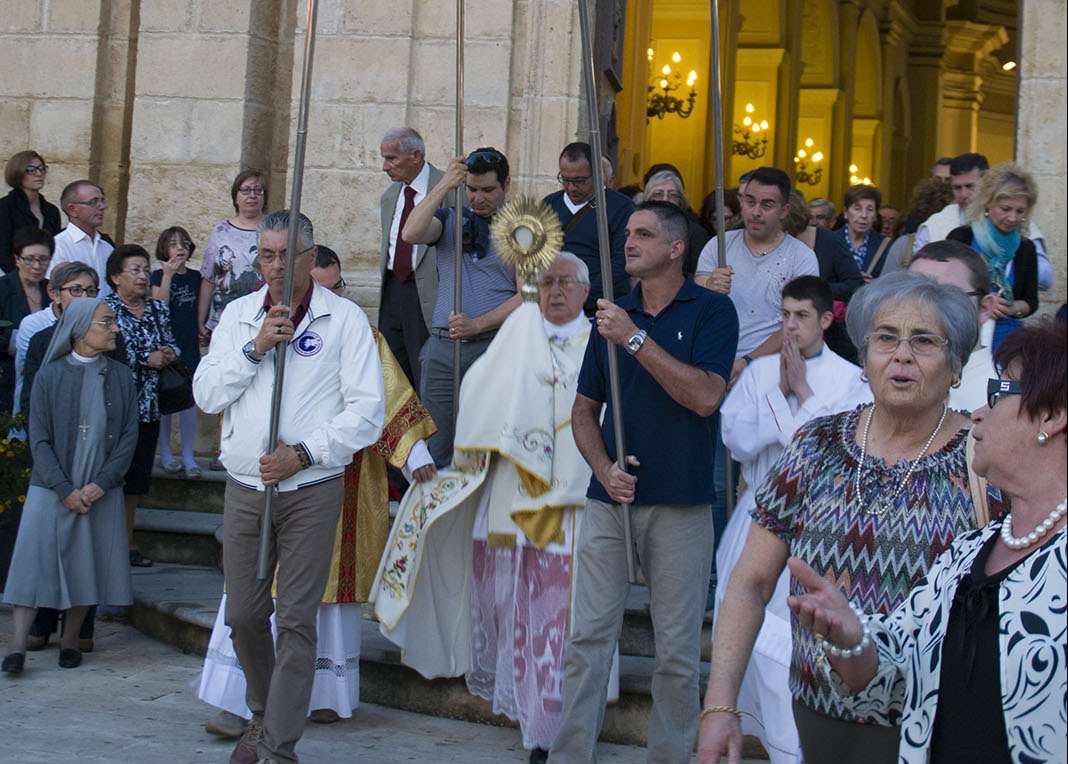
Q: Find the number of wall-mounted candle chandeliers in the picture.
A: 4